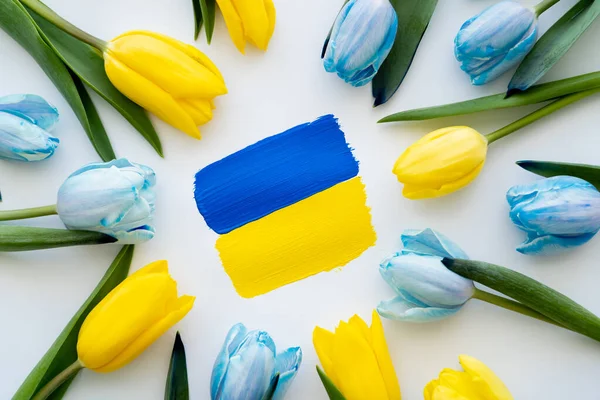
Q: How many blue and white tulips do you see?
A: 7